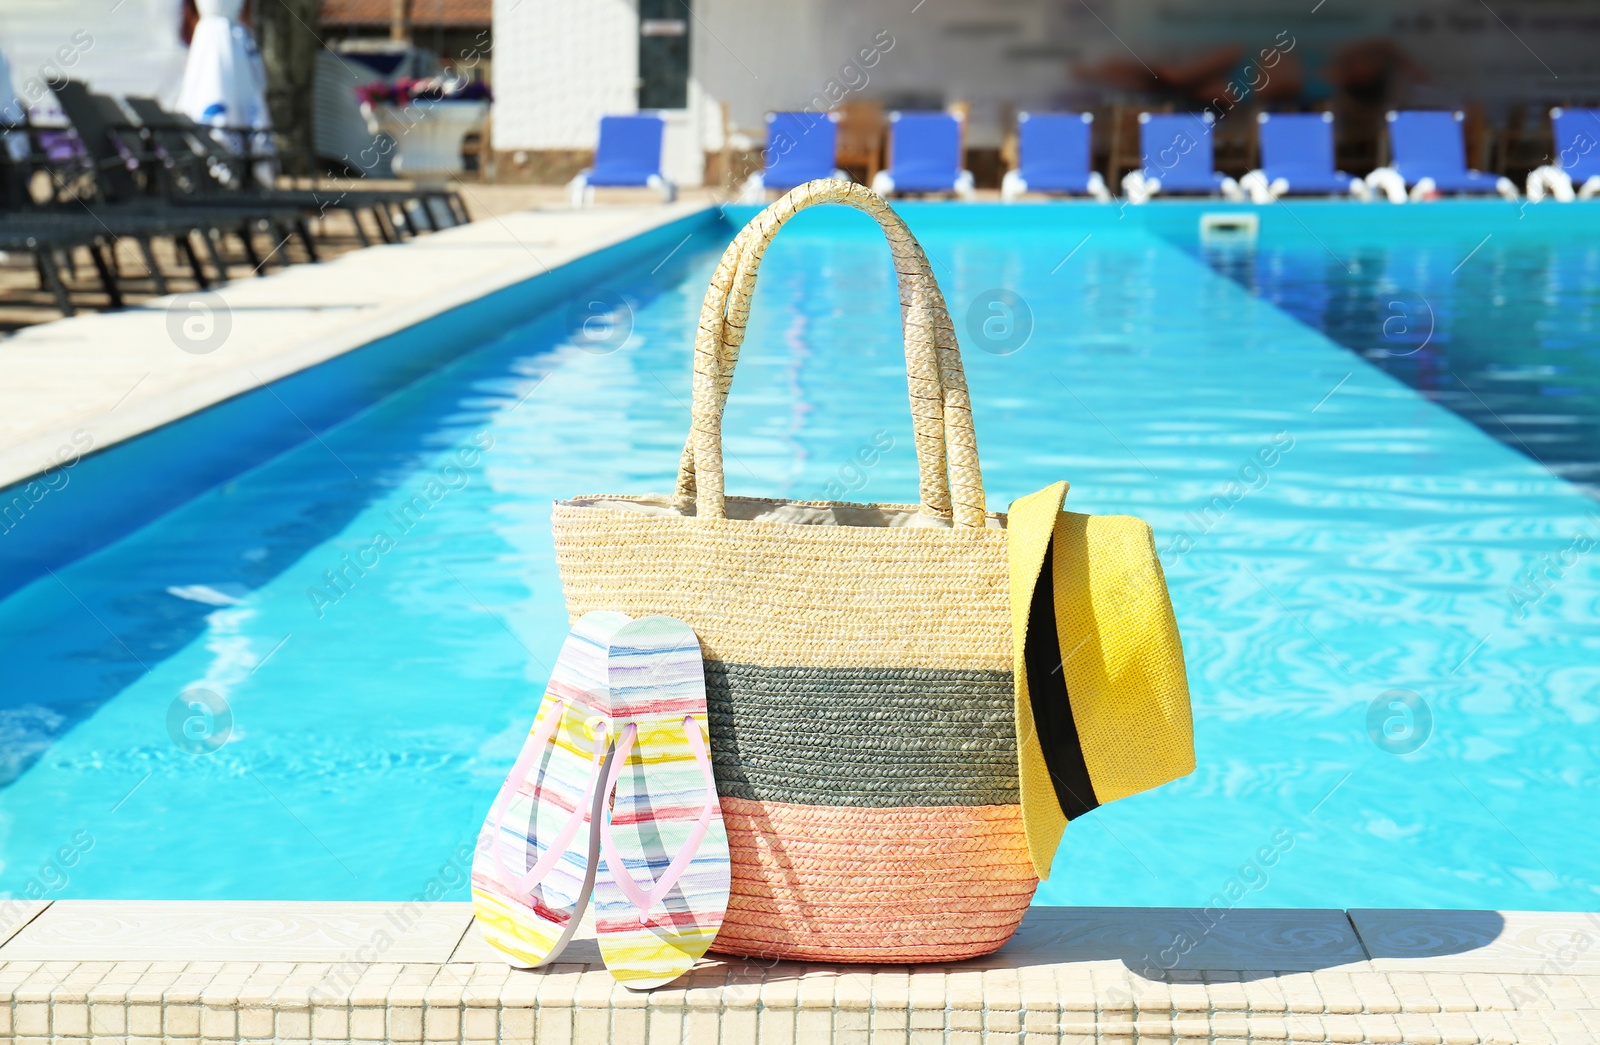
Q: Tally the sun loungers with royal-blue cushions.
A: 8